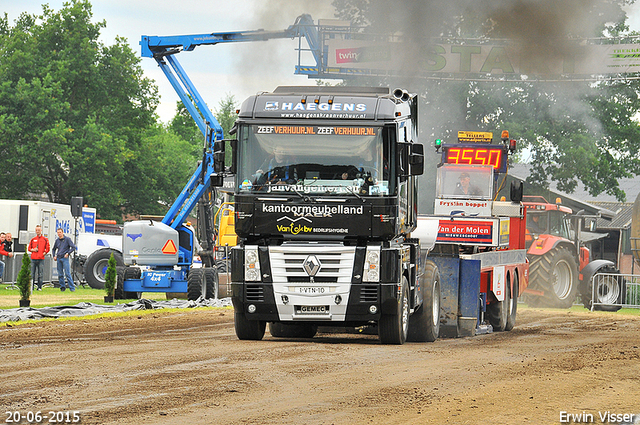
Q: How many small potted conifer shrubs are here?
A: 2